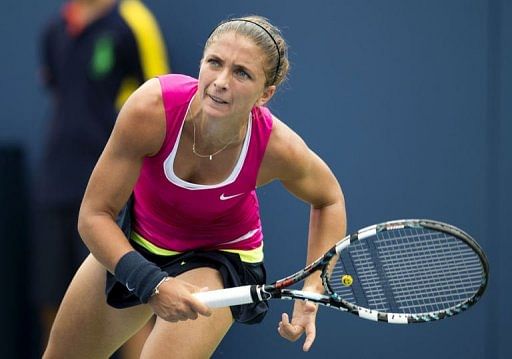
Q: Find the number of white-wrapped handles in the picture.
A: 1